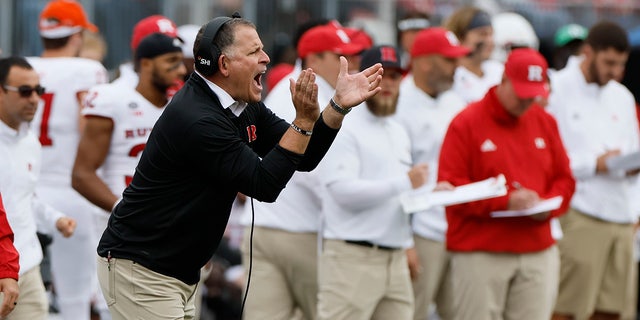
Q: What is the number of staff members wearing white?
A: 5